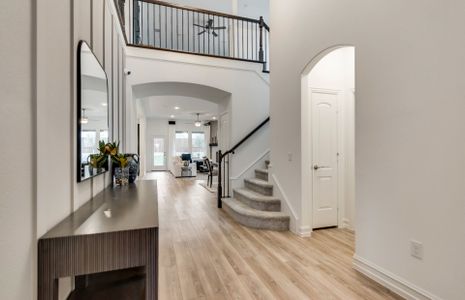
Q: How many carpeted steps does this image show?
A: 5